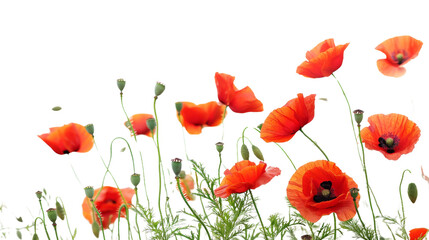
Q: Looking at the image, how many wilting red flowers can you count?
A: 0